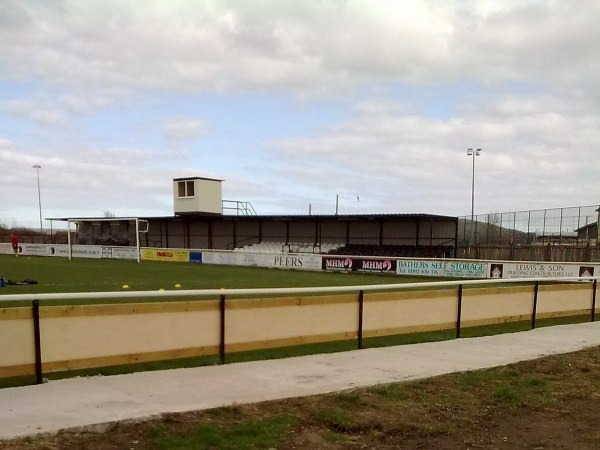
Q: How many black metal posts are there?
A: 6